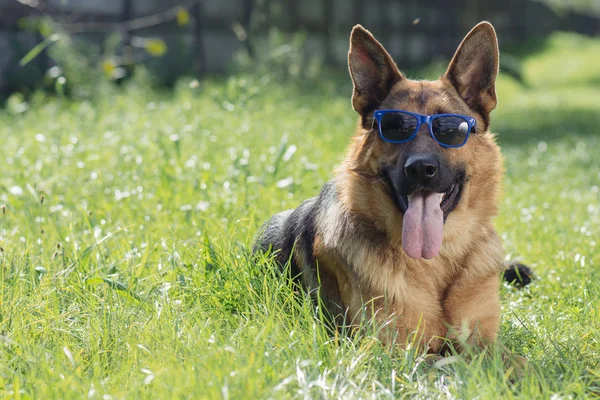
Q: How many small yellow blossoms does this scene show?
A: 3